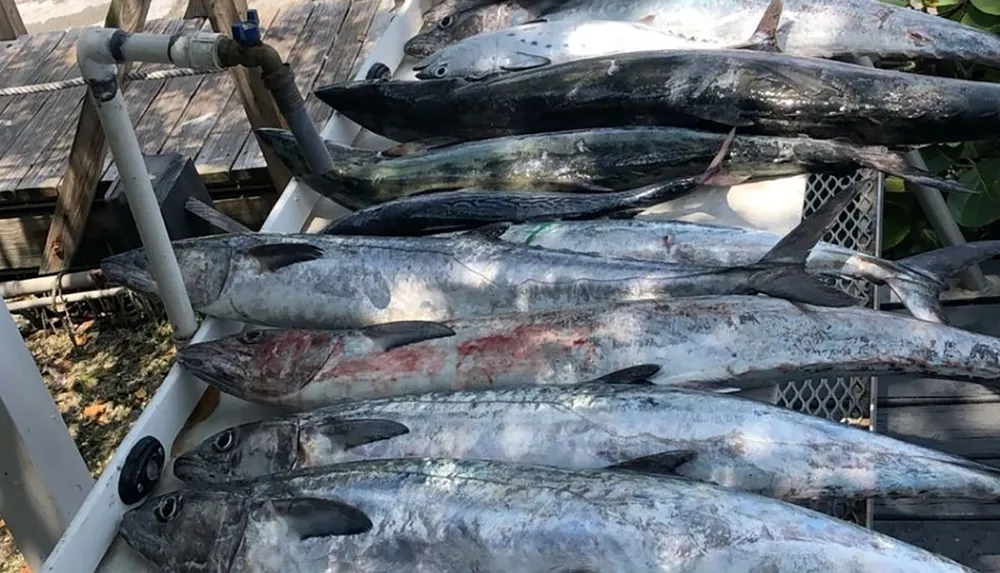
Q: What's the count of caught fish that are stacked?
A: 10